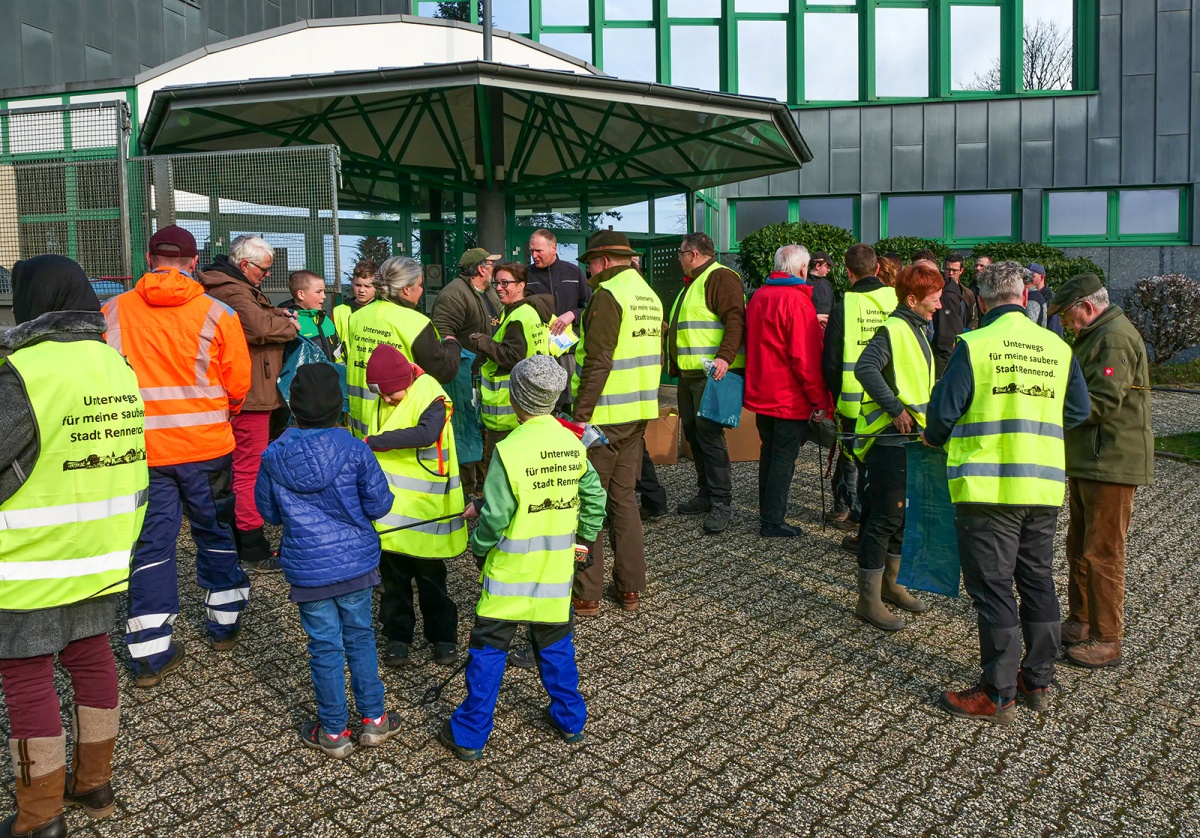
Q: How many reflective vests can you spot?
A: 11